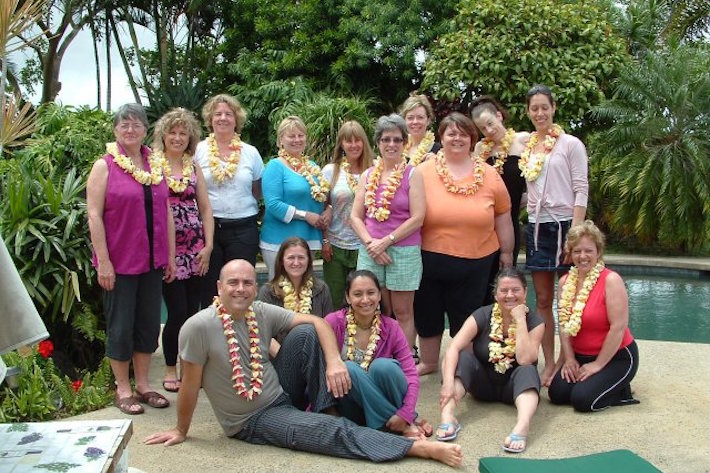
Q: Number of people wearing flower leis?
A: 15